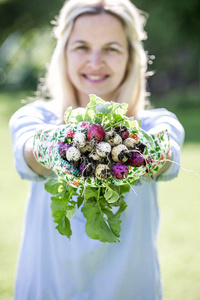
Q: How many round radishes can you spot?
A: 15